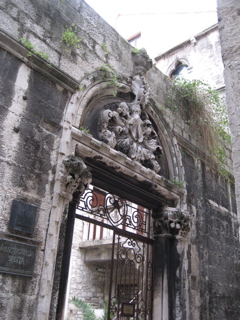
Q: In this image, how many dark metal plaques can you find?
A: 2